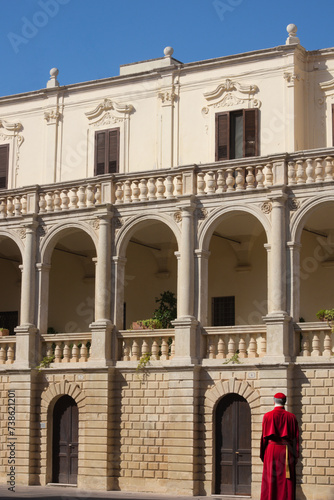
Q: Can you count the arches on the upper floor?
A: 5